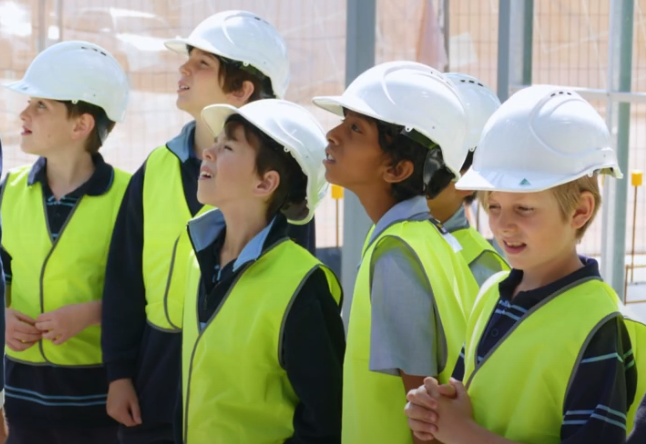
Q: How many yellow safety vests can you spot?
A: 6